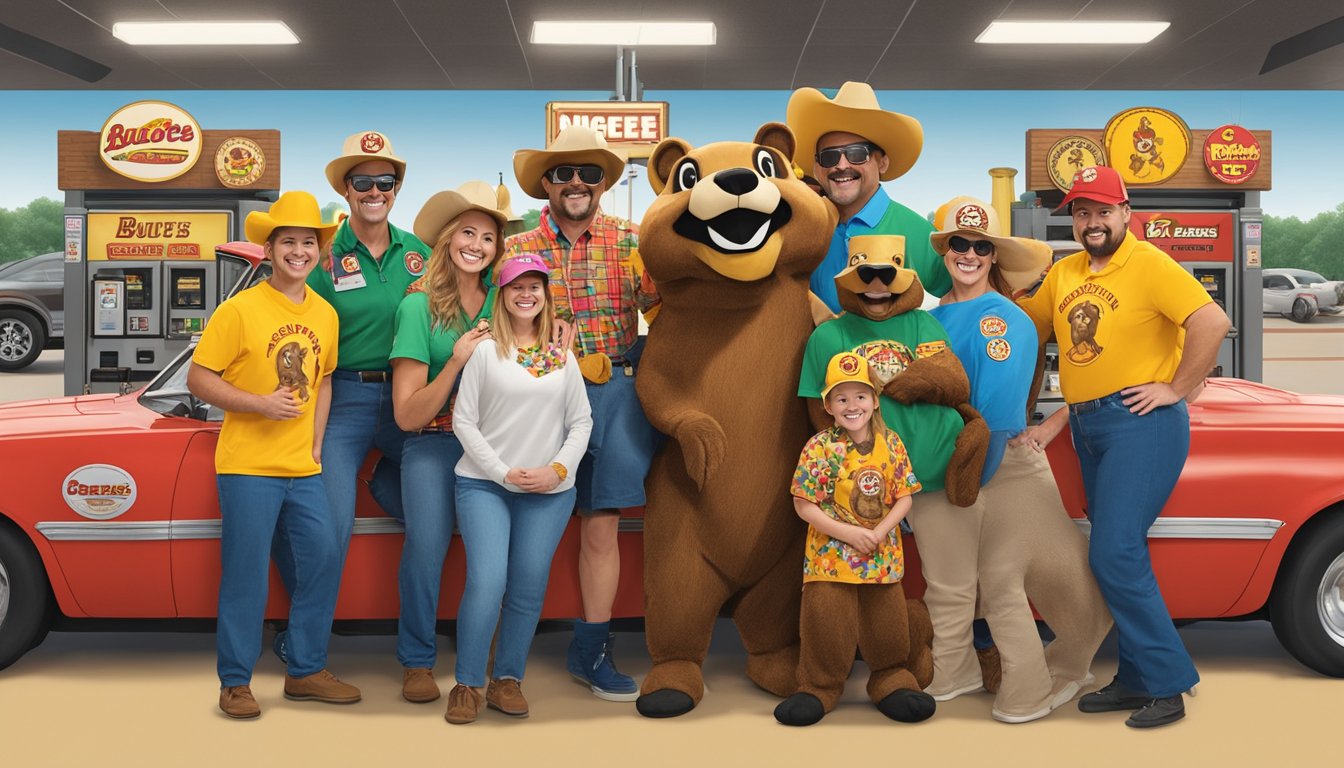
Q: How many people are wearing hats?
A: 9